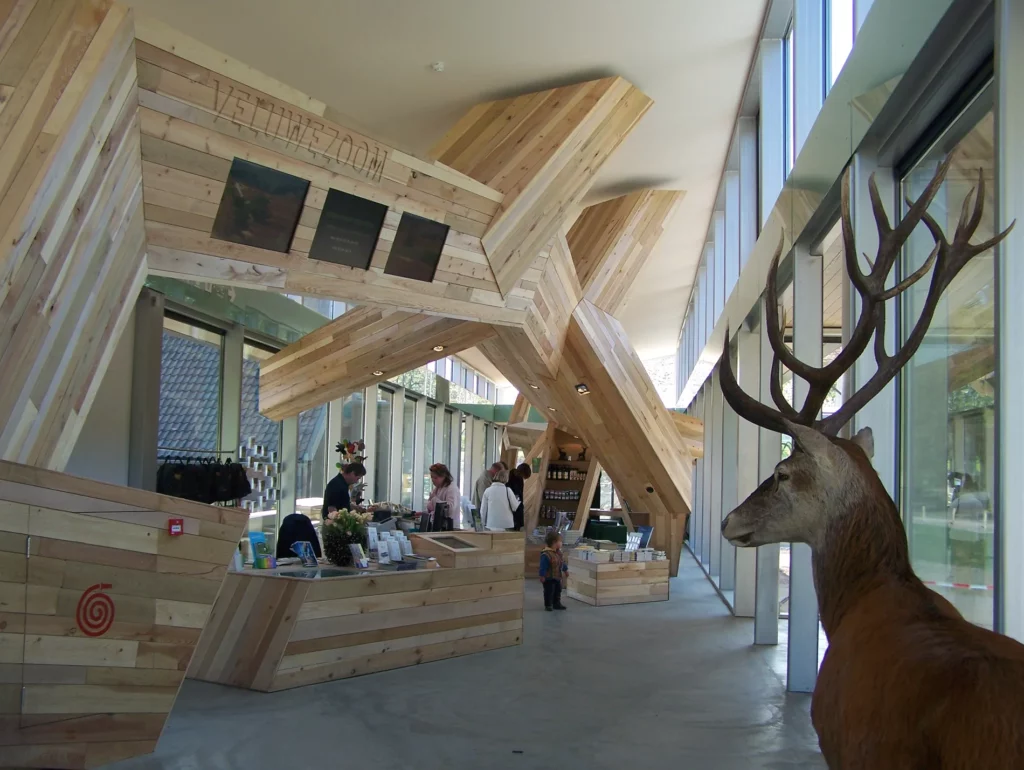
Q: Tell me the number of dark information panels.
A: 3